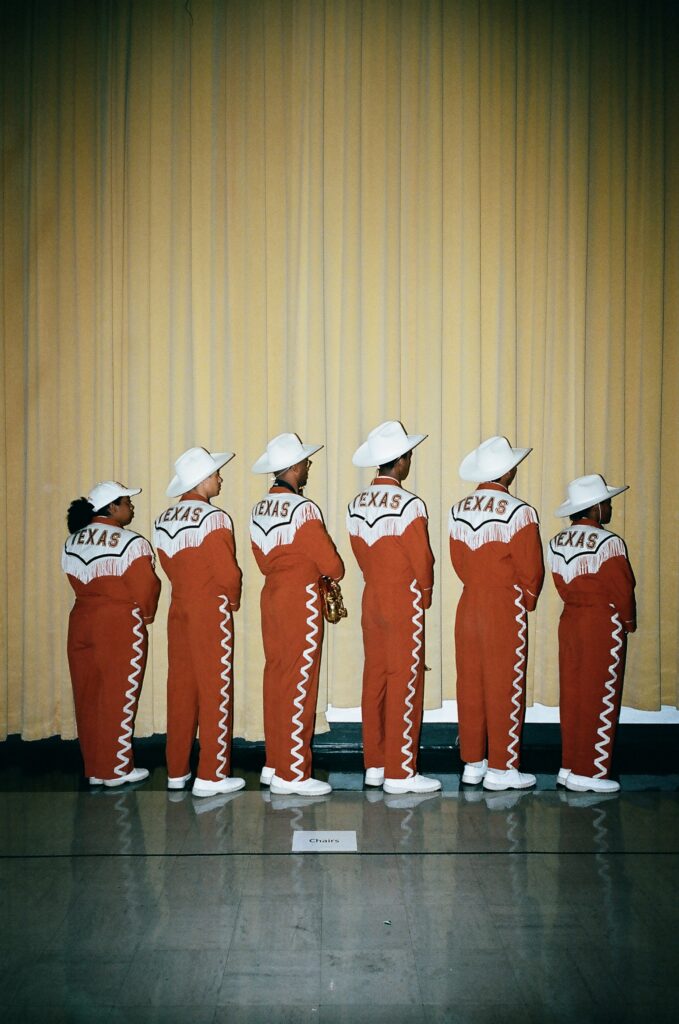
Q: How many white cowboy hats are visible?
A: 5